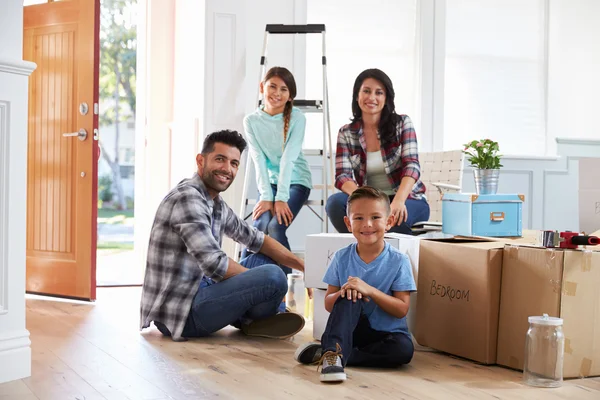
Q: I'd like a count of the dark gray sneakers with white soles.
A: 2